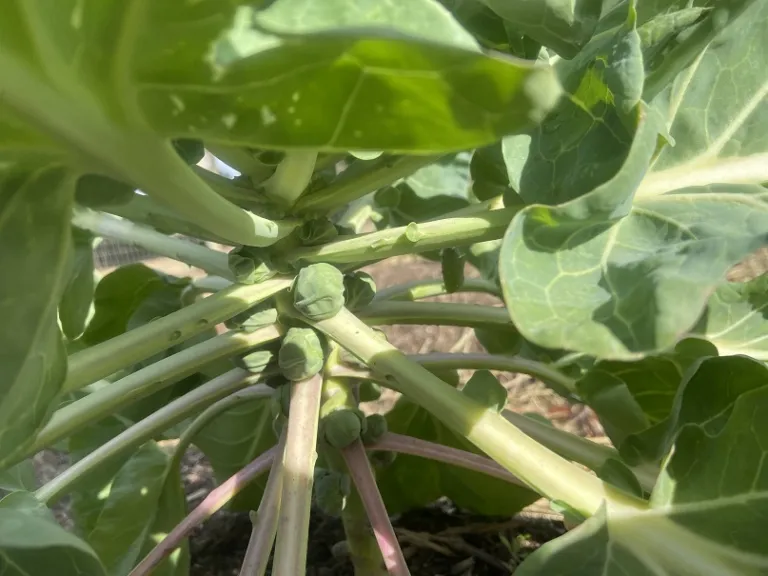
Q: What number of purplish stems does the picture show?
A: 5